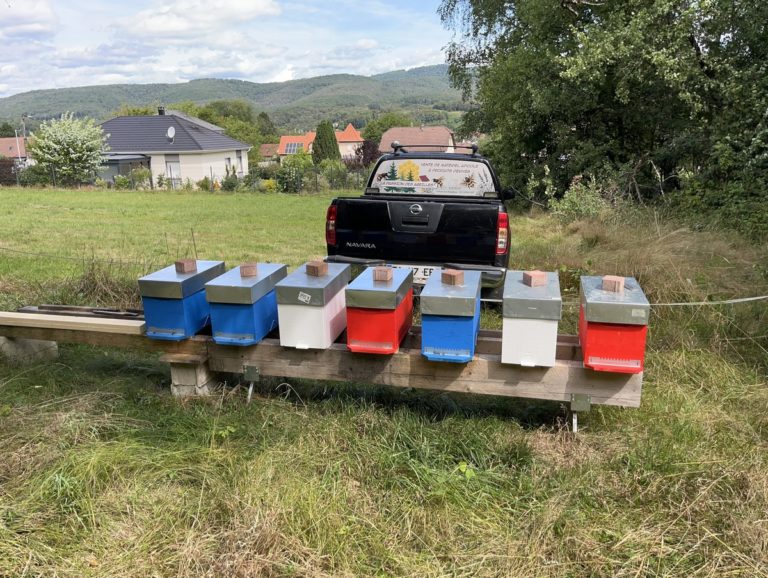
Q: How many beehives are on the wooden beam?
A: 7